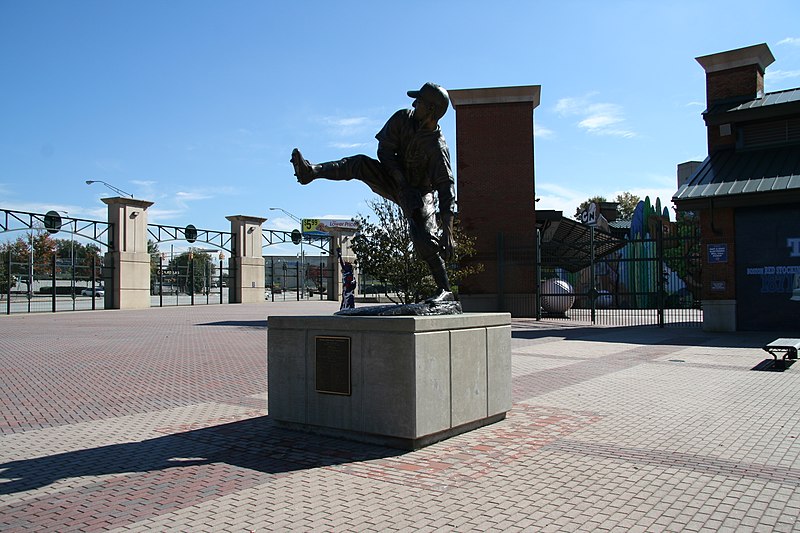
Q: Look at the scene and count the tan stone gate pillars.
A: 3